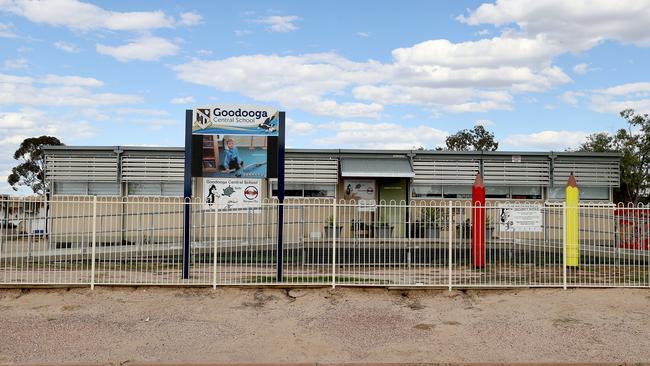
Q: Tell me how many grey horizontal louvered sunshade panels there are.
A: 6